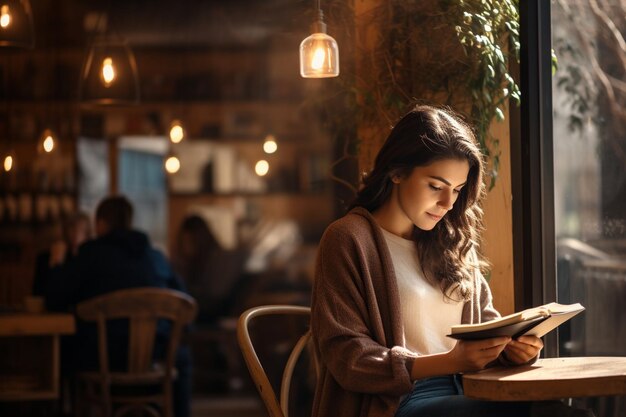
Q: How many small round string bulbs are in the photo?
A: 6